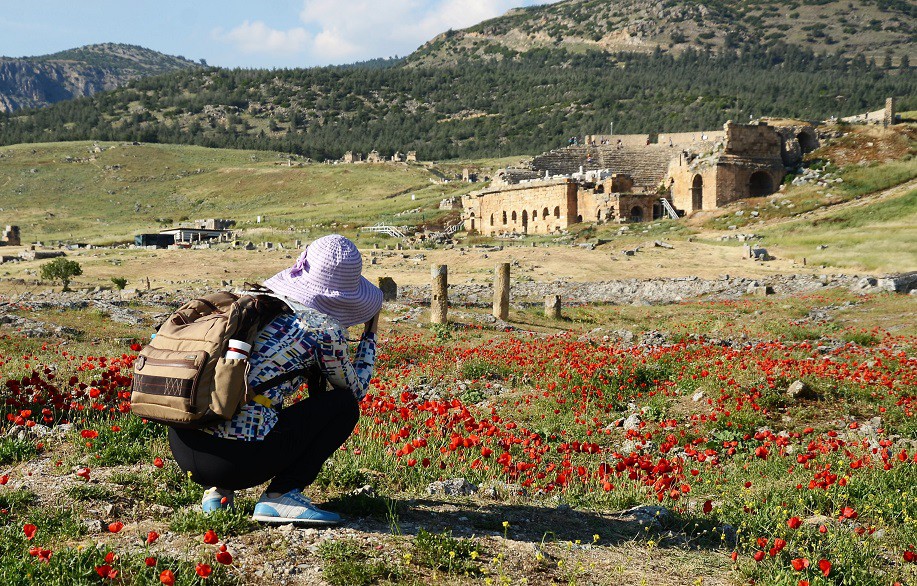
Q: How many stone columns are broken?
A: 2